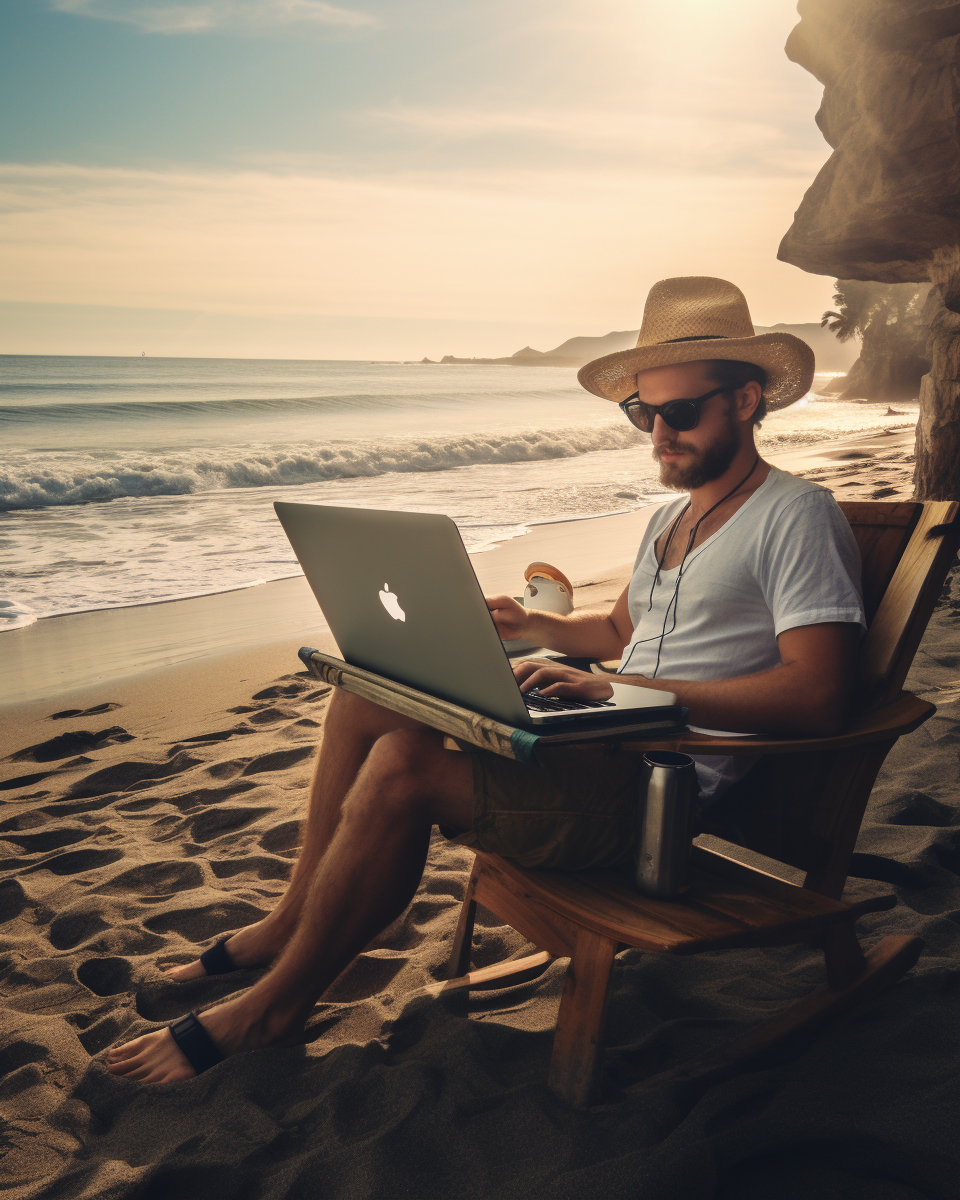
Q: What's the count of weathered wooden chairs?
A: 1